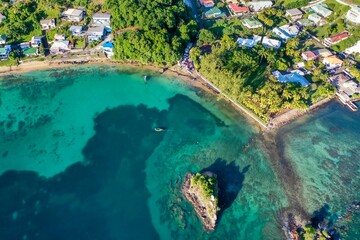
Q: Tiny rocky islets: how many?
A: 2